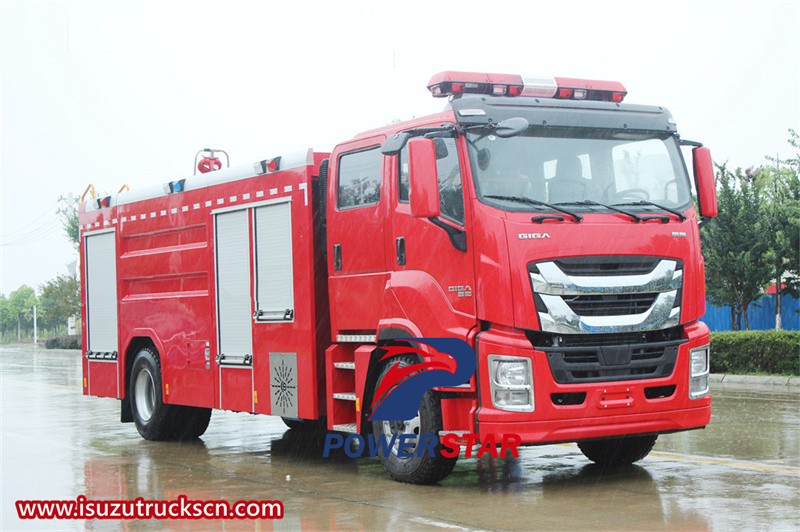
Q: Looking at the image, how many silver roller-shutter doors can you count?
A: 3